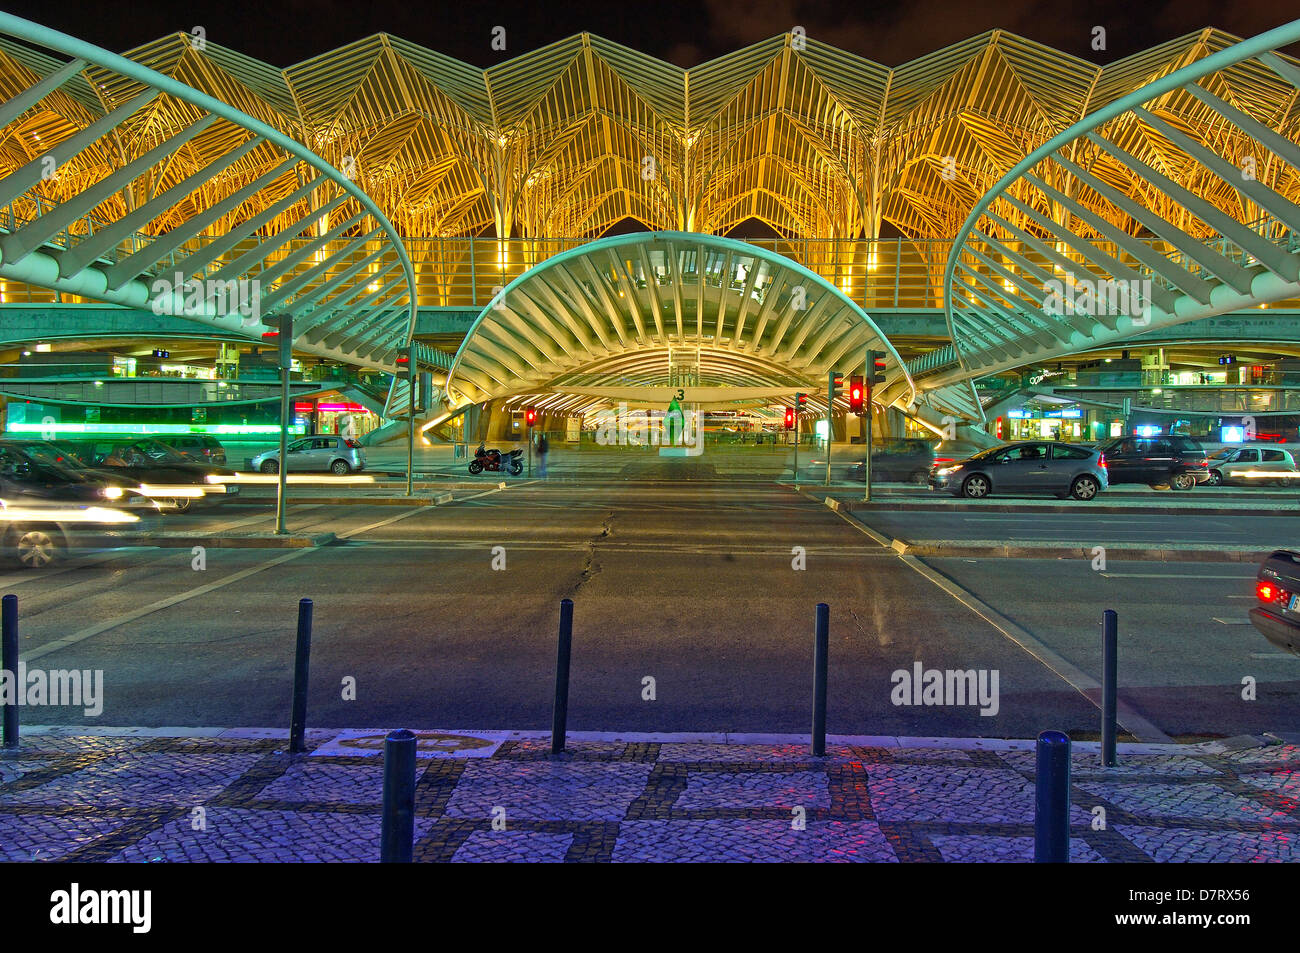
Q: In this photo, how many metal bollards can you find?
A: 7